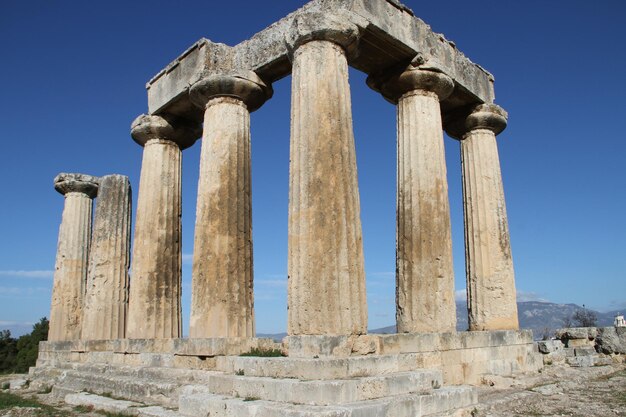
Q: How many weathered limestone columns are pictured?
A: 7